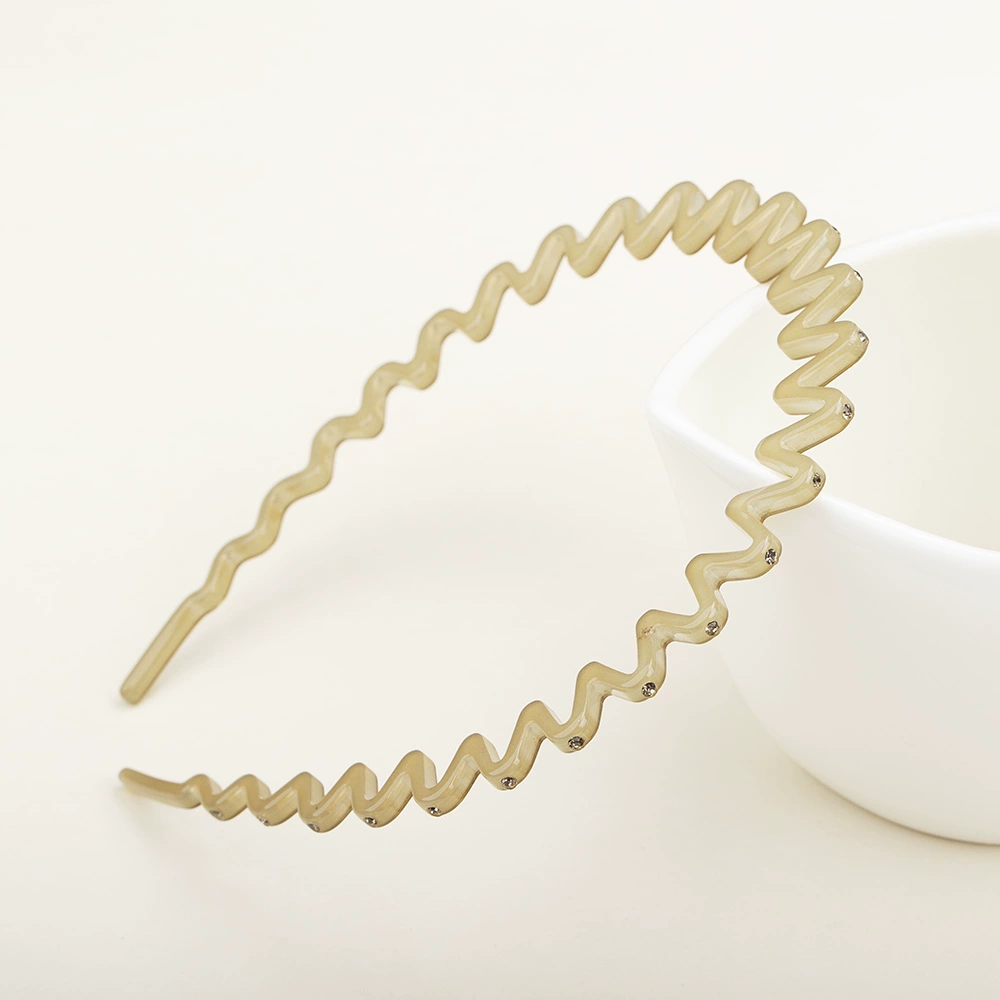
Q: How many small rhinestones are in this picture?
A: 15